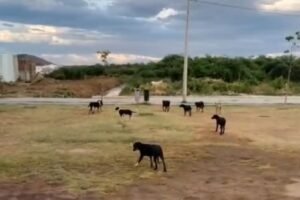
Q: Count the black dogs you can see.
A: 7